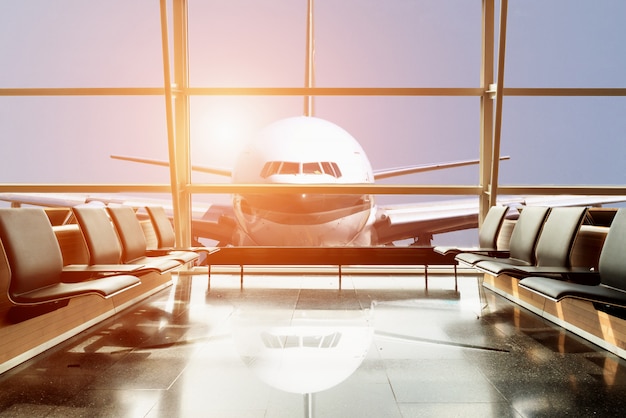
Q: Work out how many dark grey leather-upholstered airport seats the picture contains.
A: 8